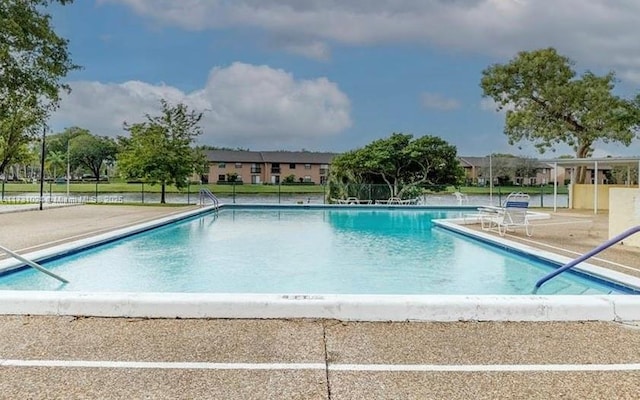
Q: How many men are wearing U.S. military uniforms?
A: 0